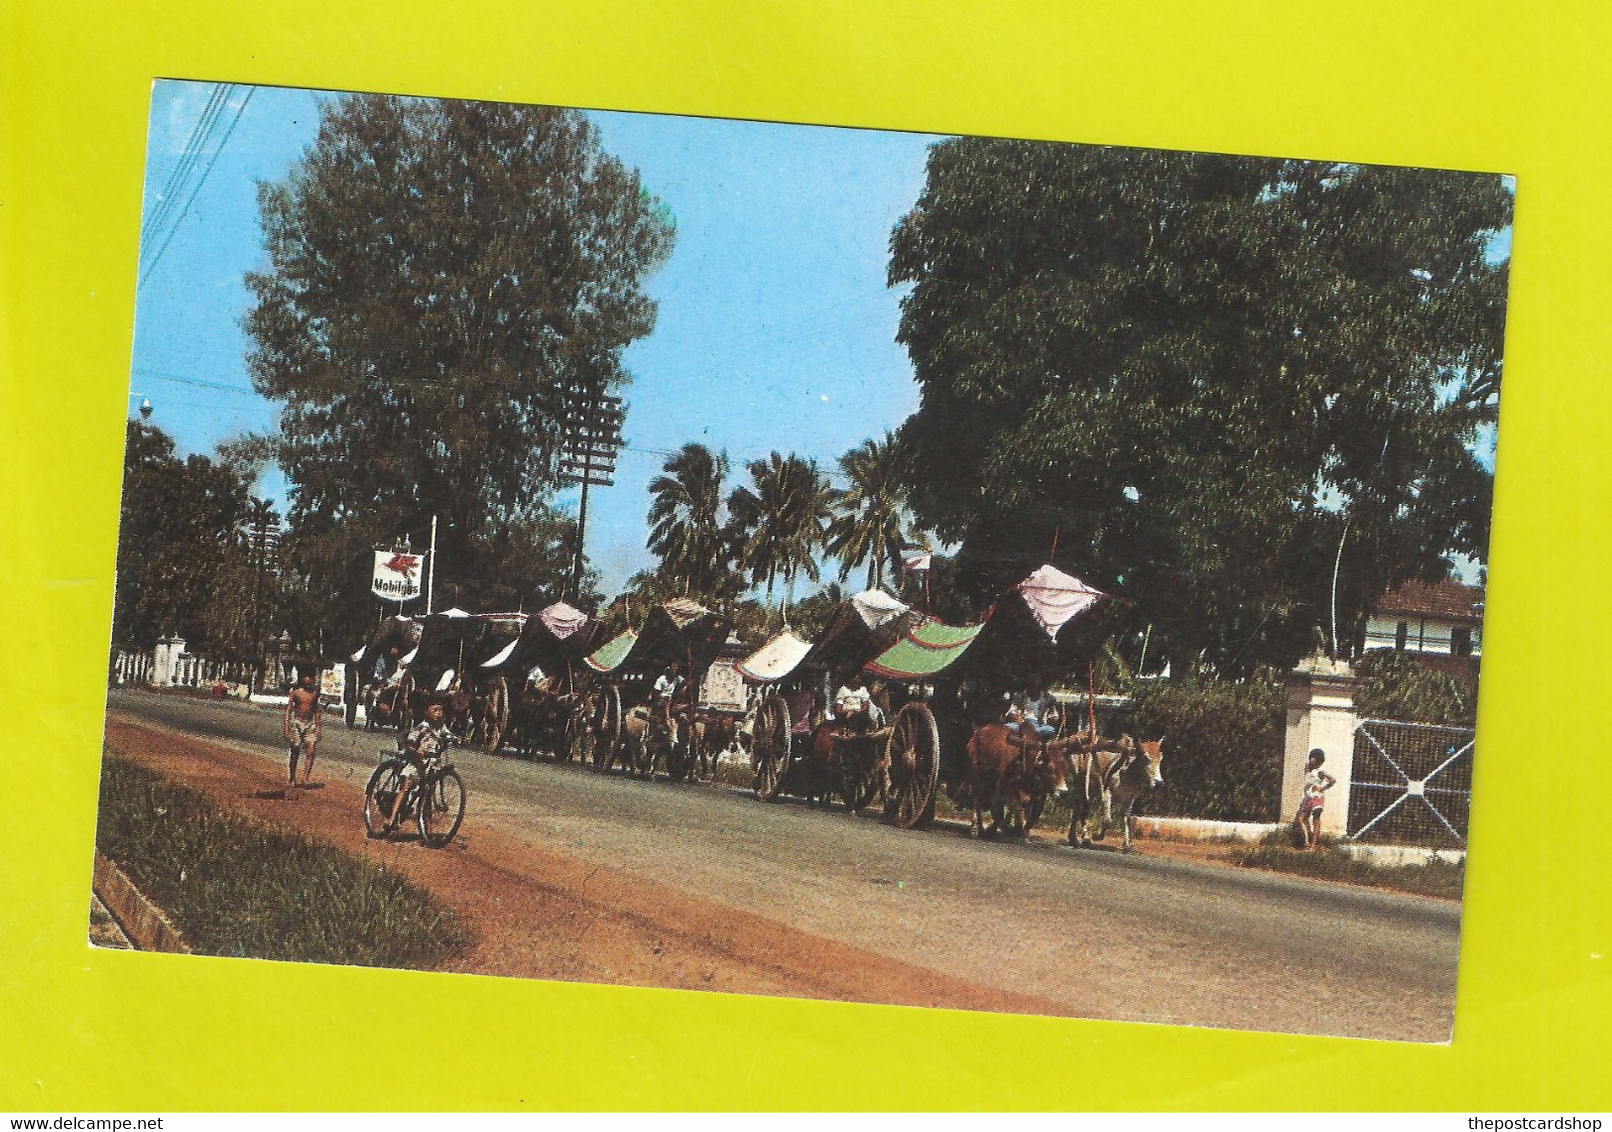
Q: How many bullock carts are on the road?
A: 6